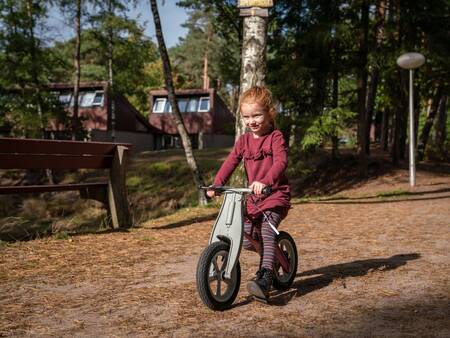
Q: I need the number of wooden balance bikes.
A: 1